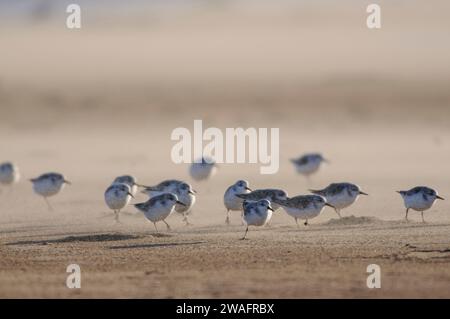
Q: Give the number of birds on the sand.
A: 14